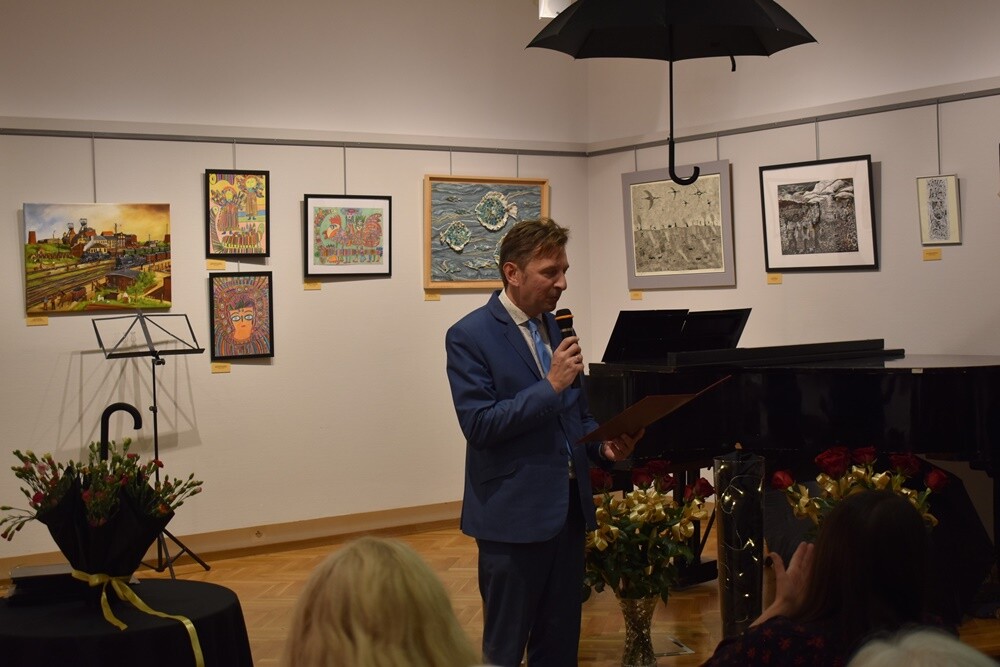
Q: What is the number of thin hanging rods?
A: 9